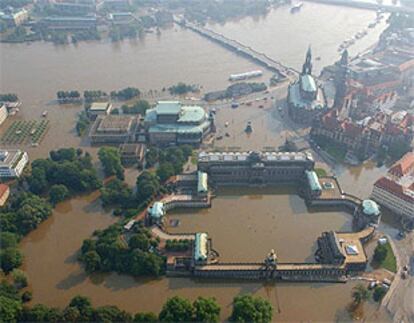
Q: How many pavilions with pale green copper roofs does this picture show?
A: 5